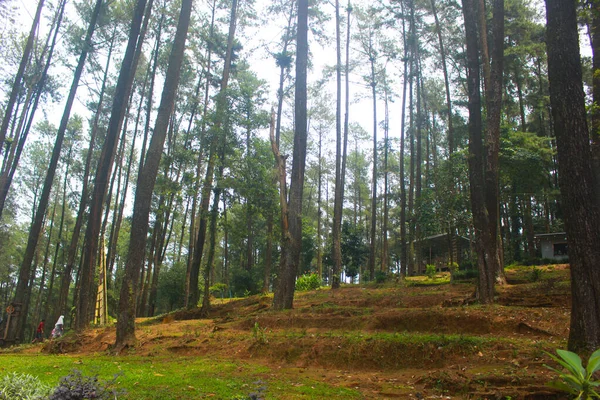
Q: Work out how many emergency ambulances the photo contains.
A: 0